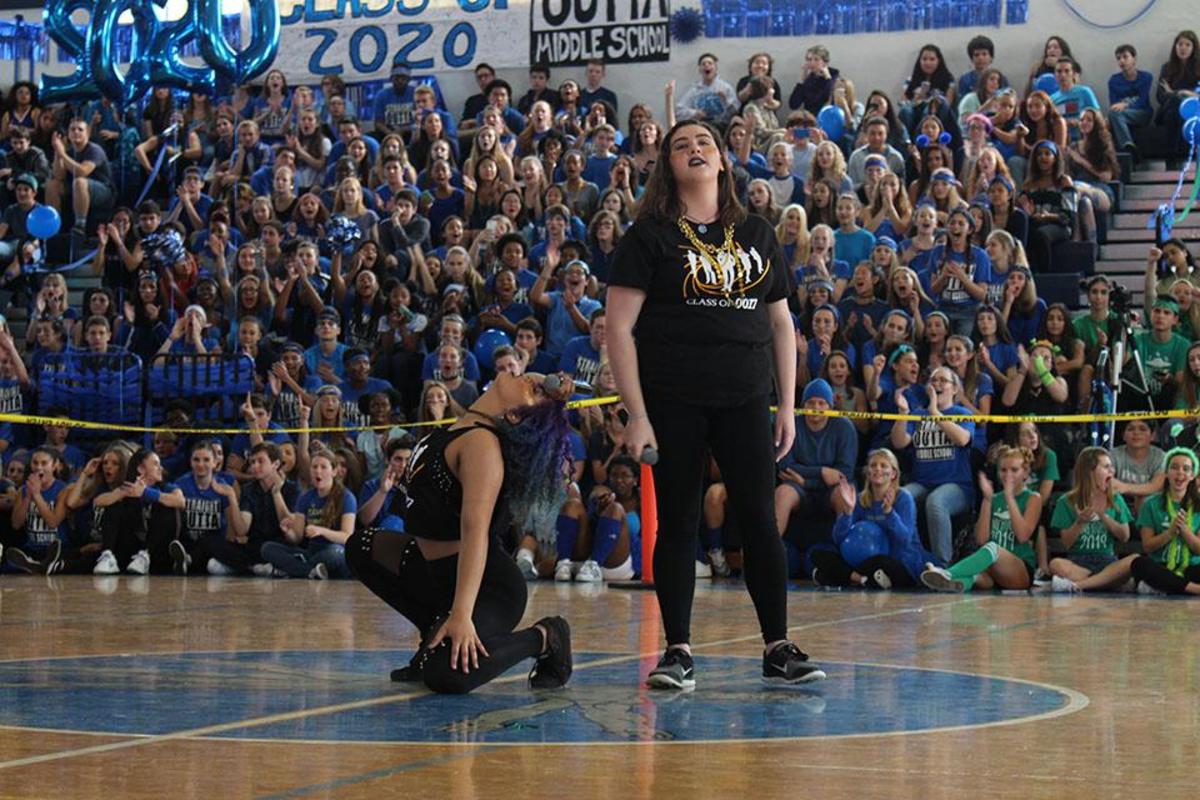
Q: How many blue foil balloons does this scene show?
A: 4